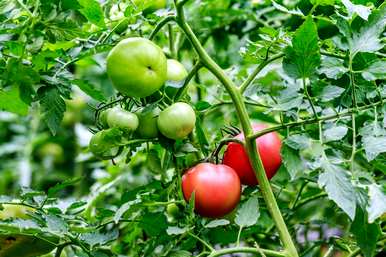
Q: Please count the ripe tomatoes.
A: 2